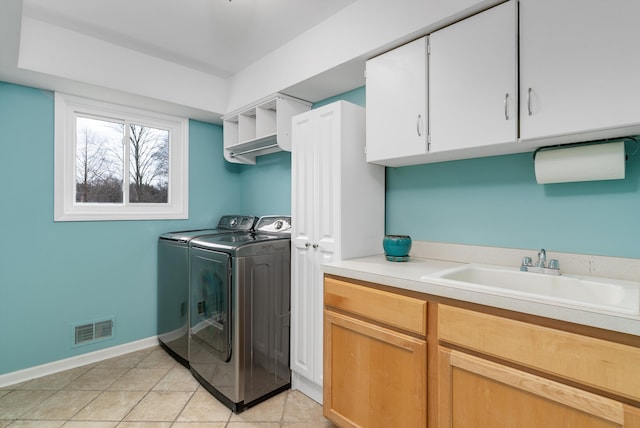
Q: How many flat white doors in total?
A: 3